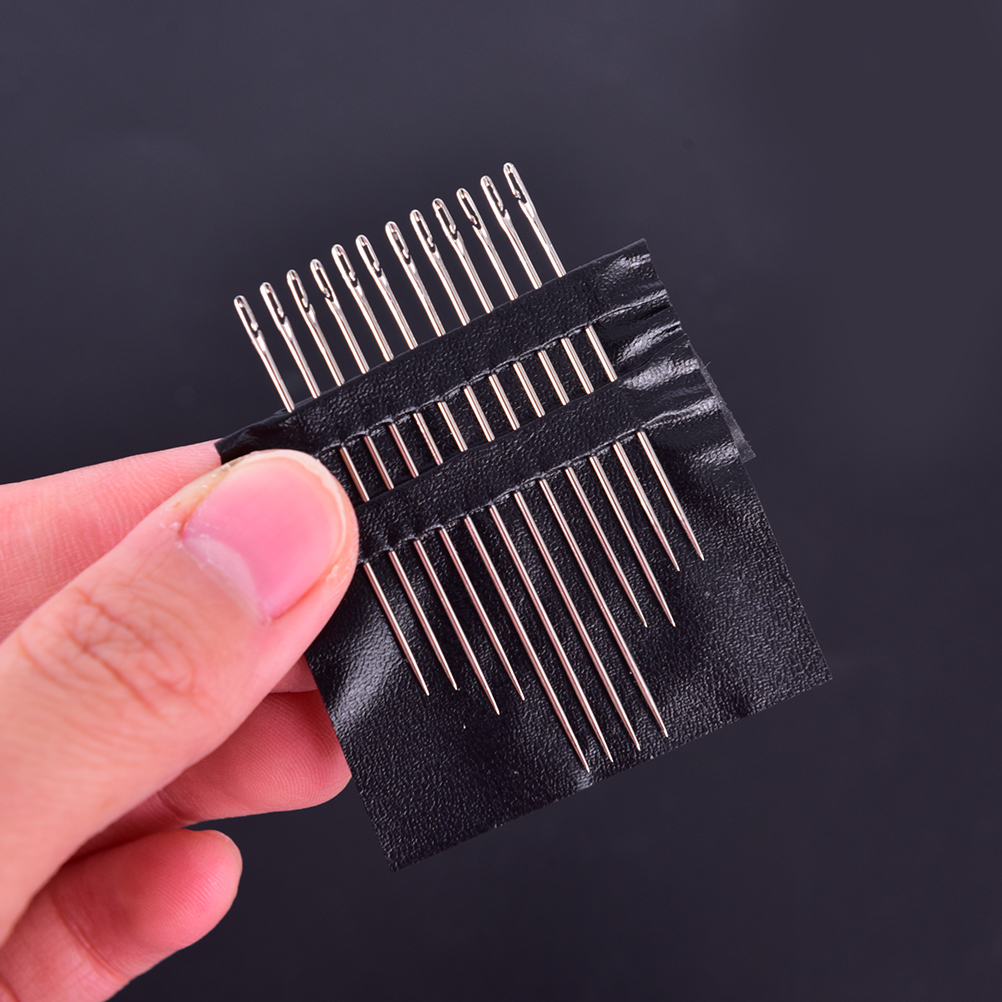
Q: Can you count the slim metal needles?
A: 12